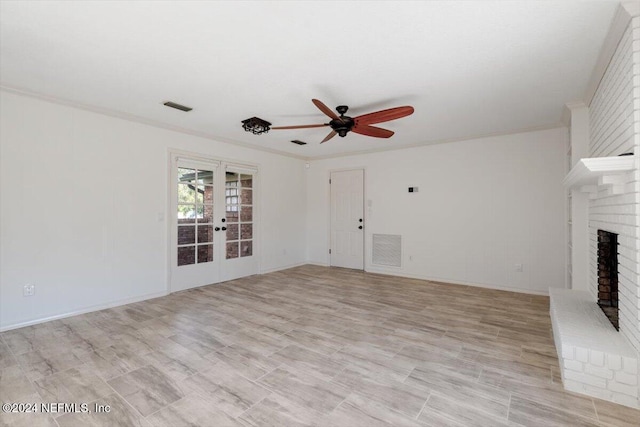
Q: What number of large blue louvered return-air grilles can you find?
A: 0